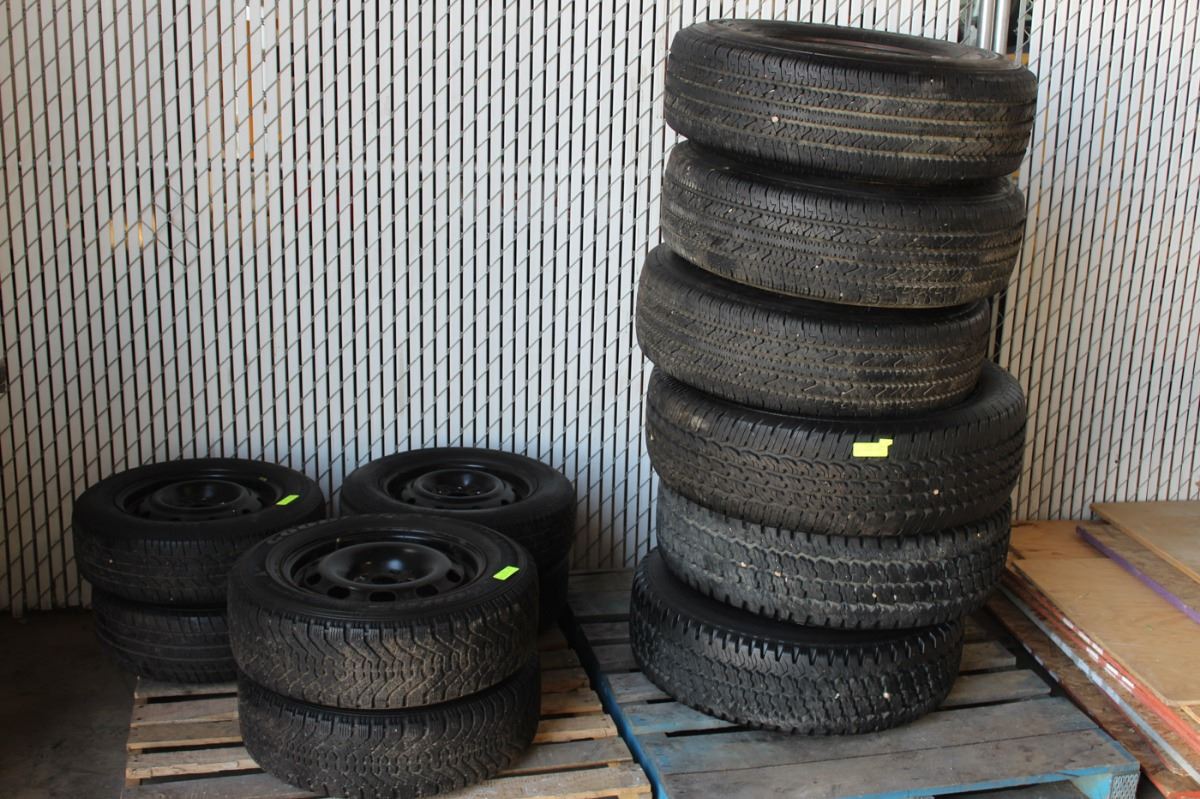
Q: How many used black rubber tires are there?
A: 12